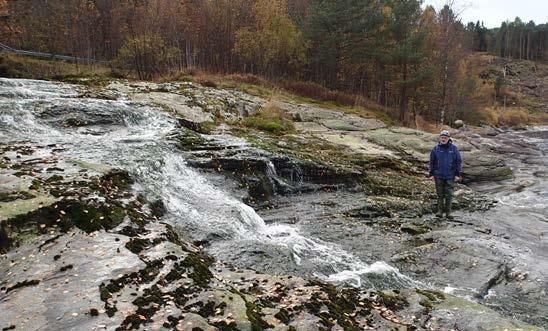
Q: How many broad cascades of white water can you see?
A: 1